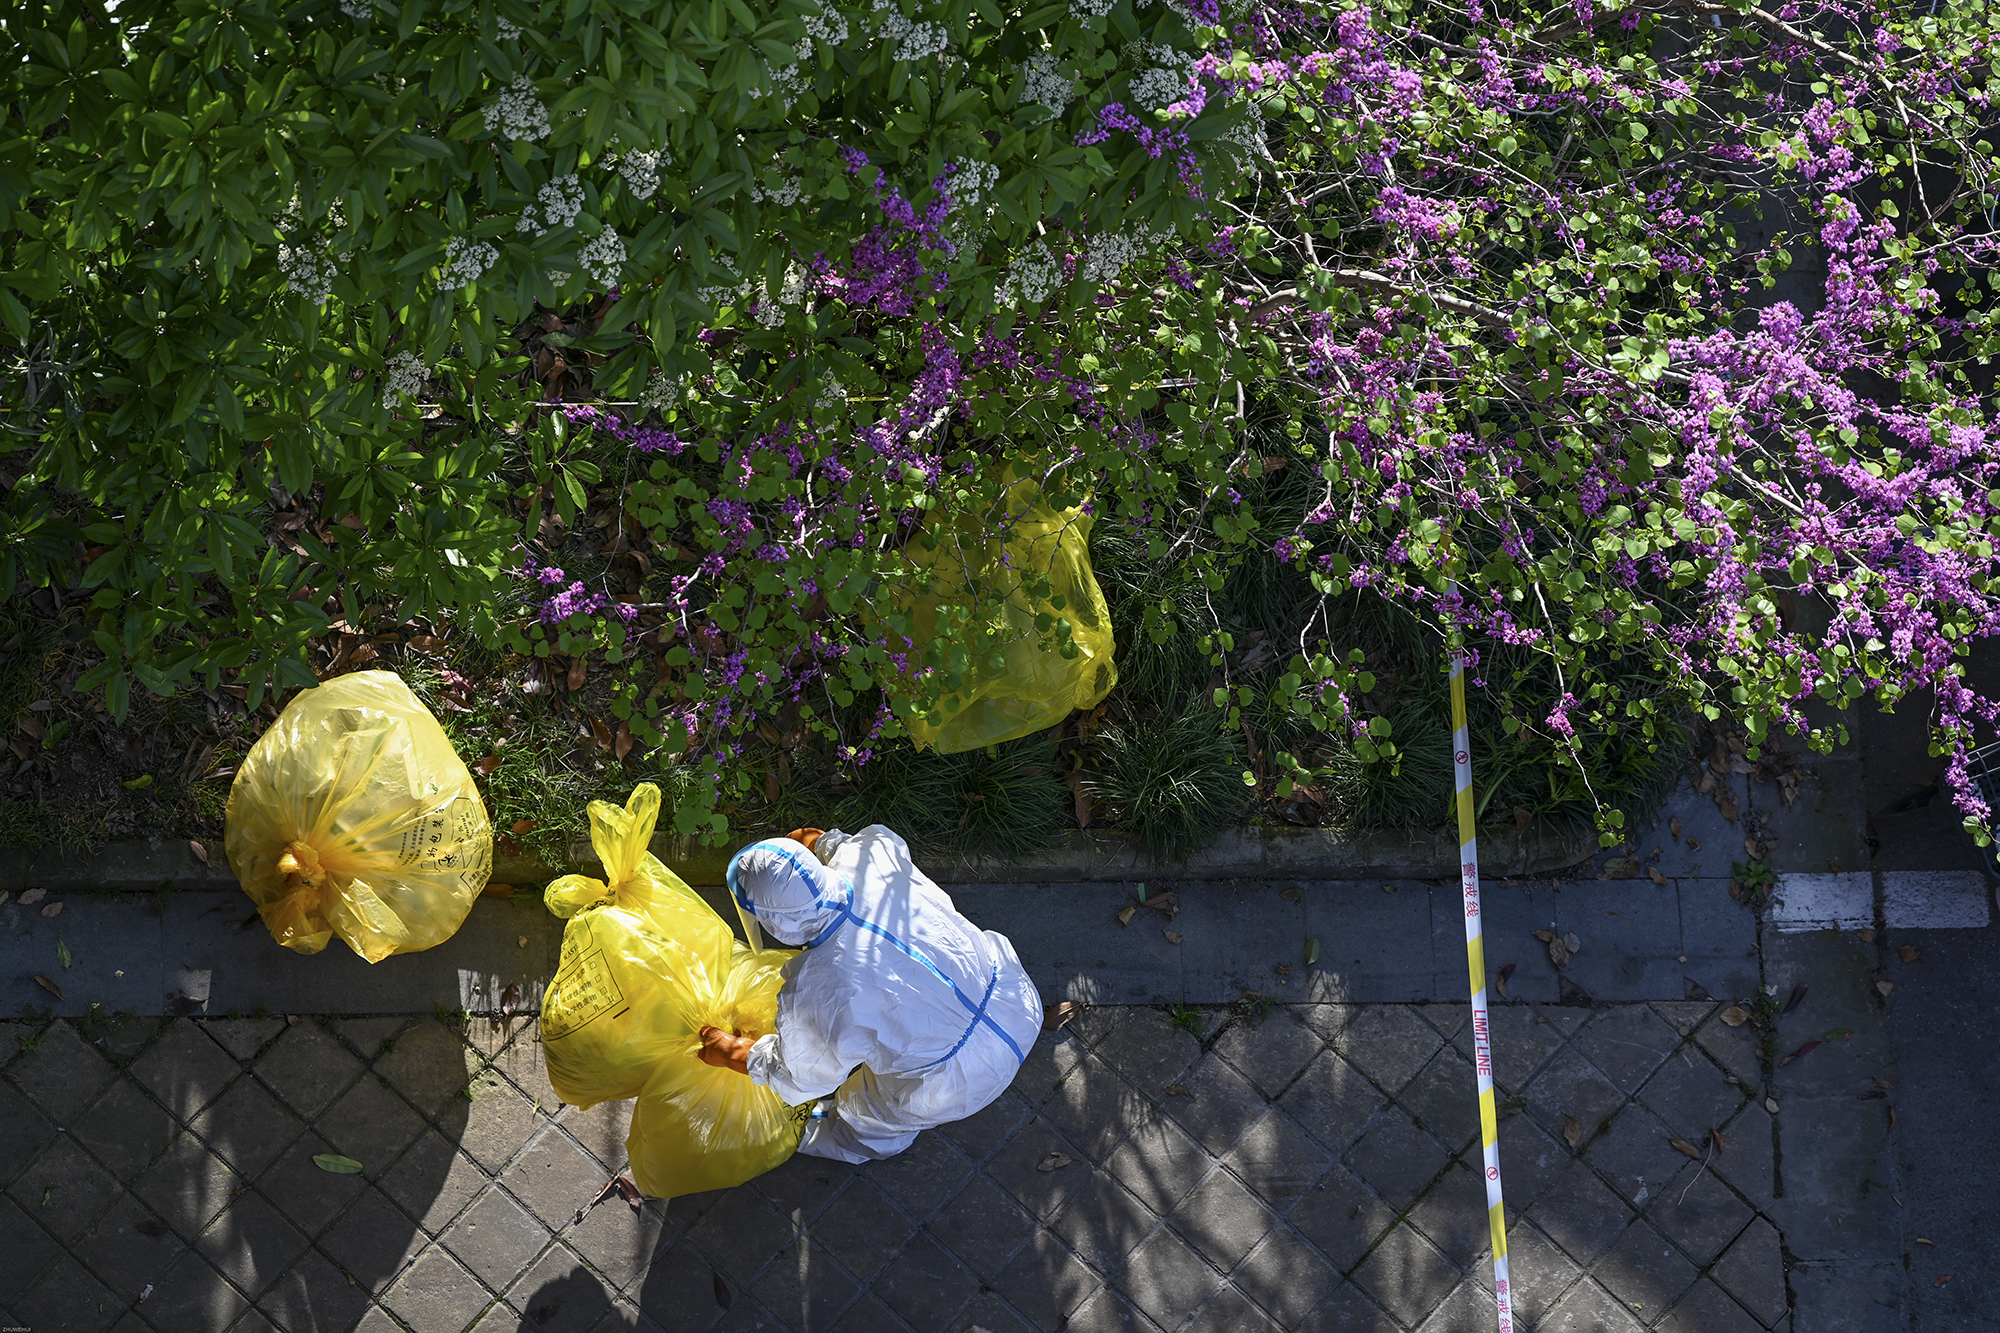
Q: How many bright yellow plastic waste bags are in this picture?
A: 4